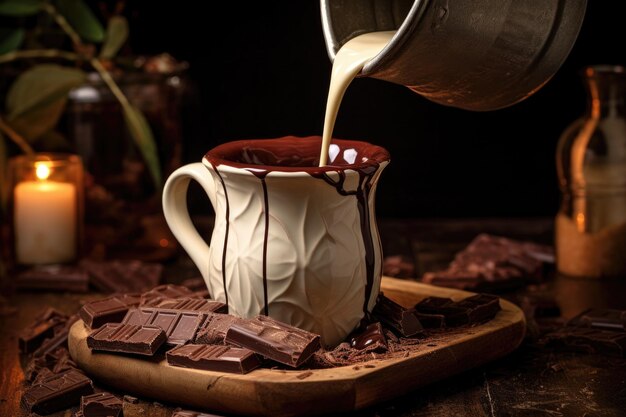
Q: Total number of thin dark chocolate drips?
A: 2